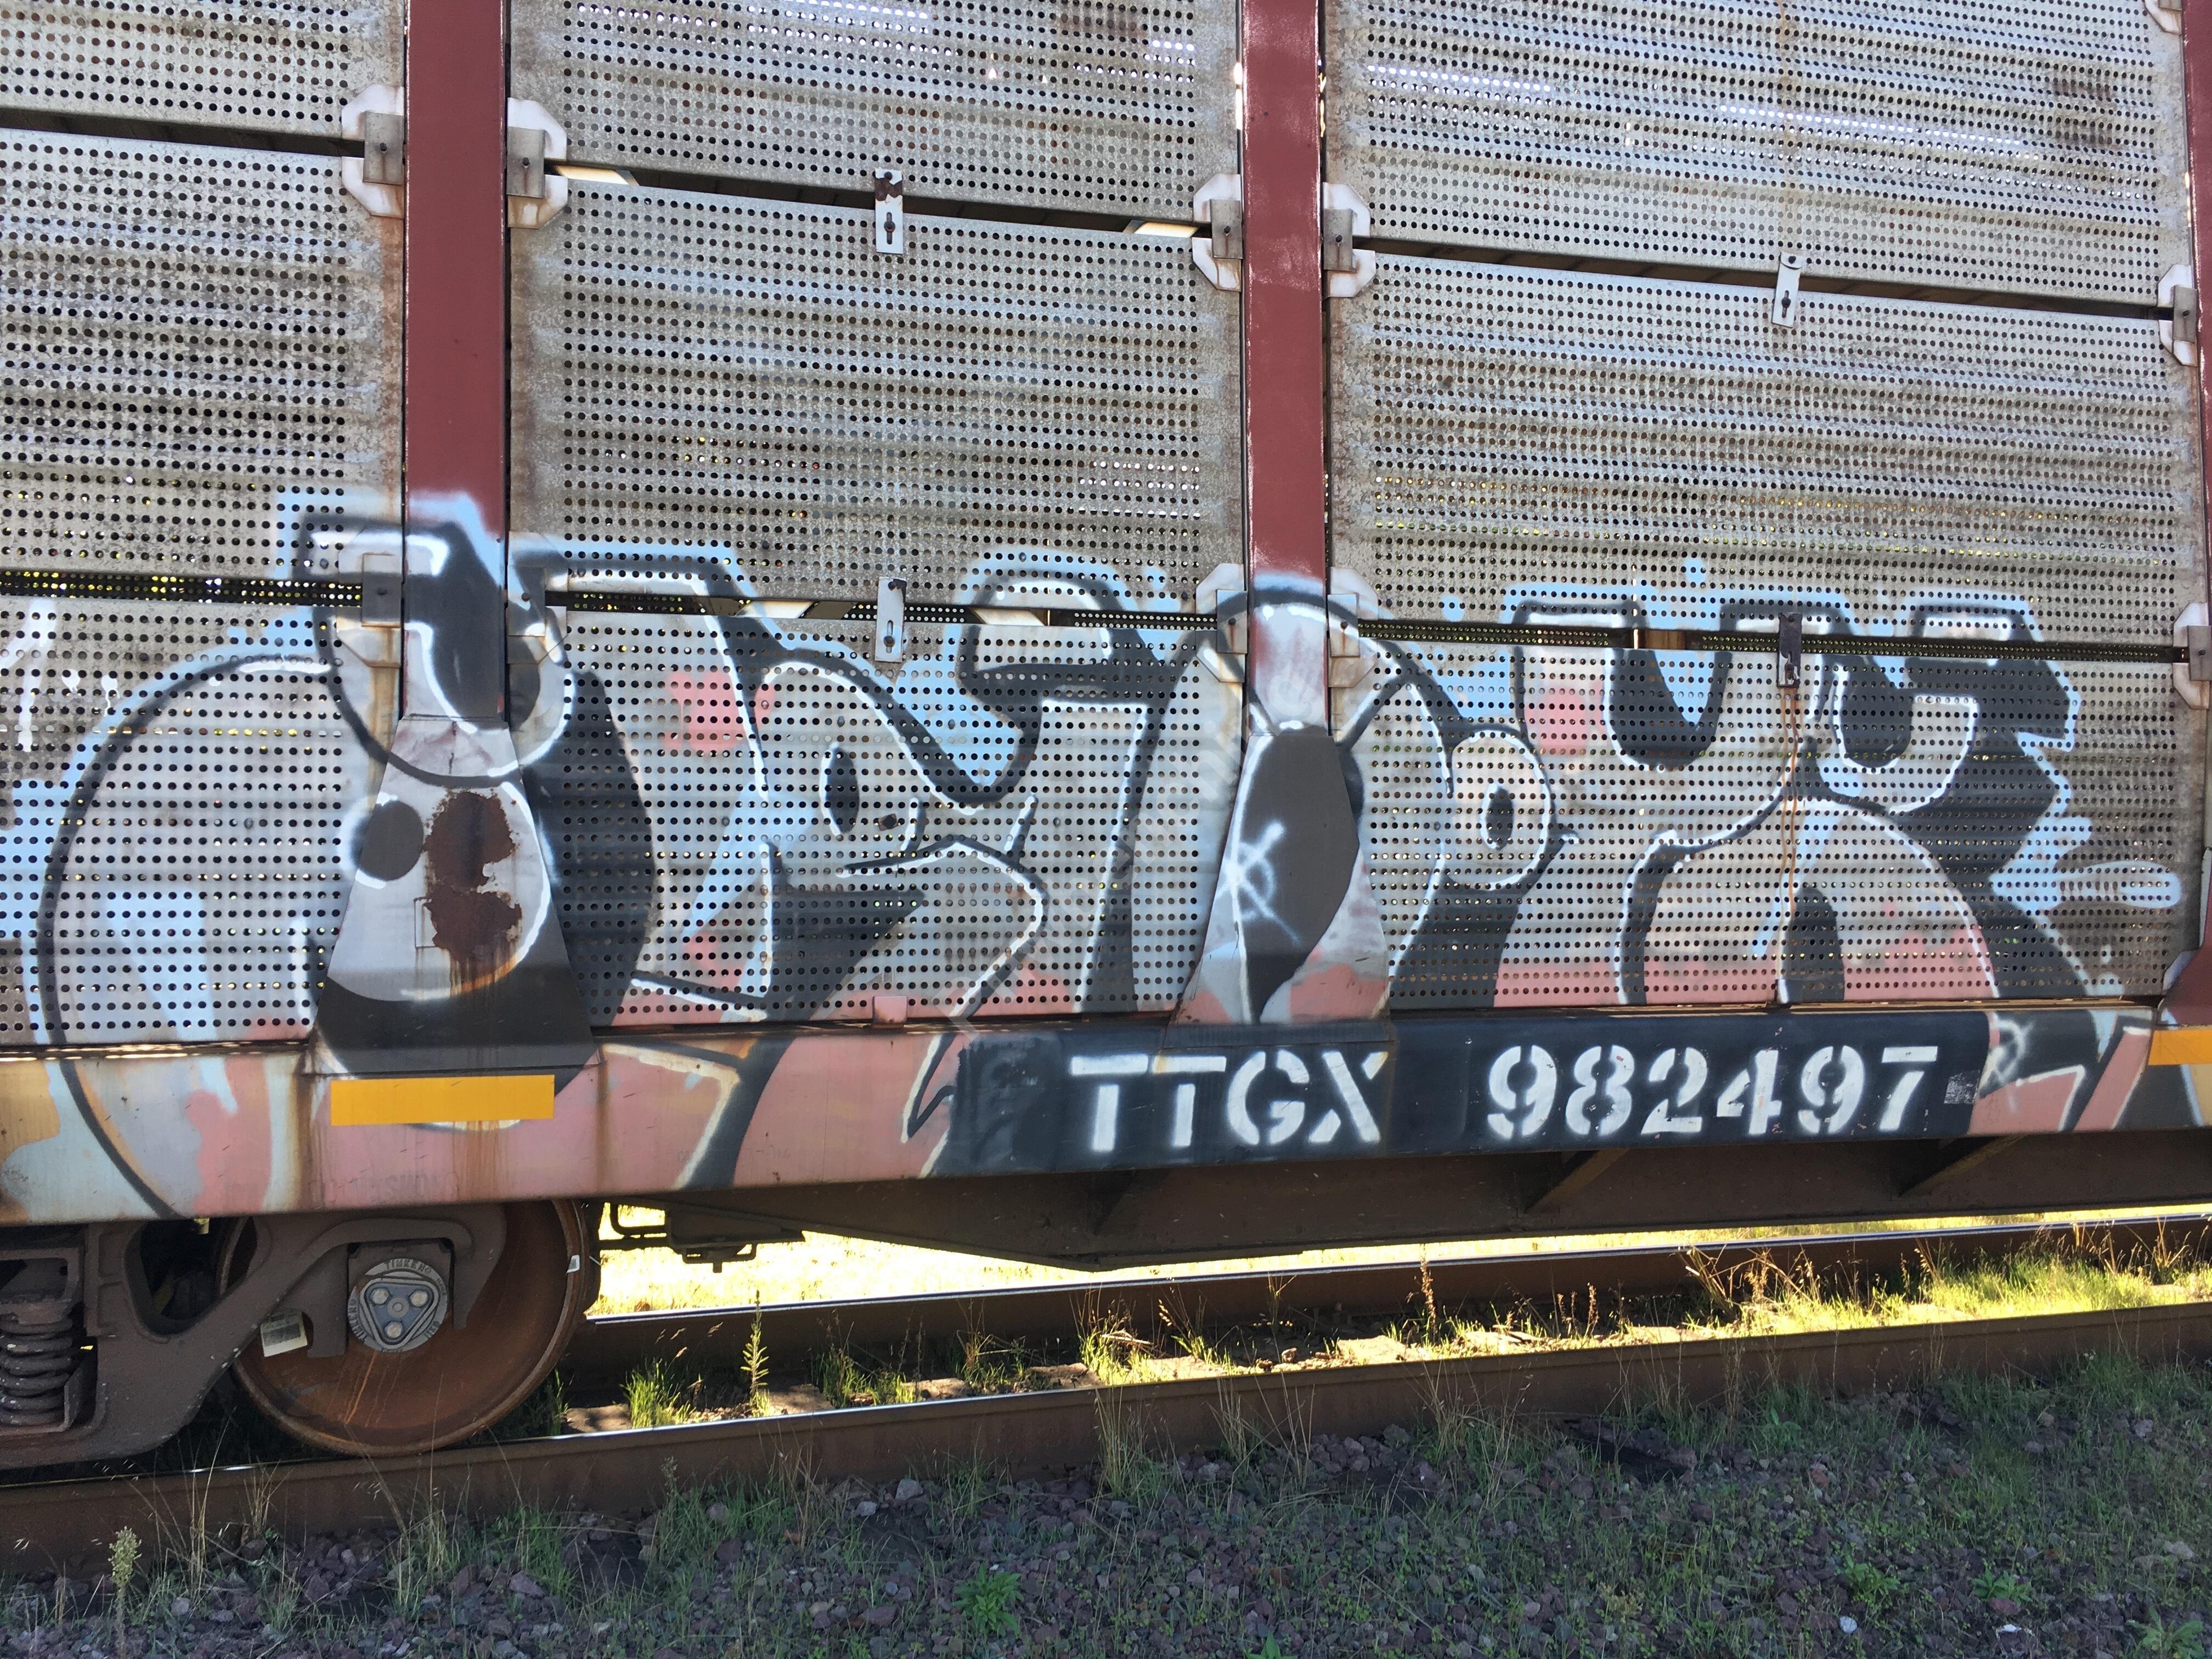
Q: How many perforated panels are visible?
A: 9